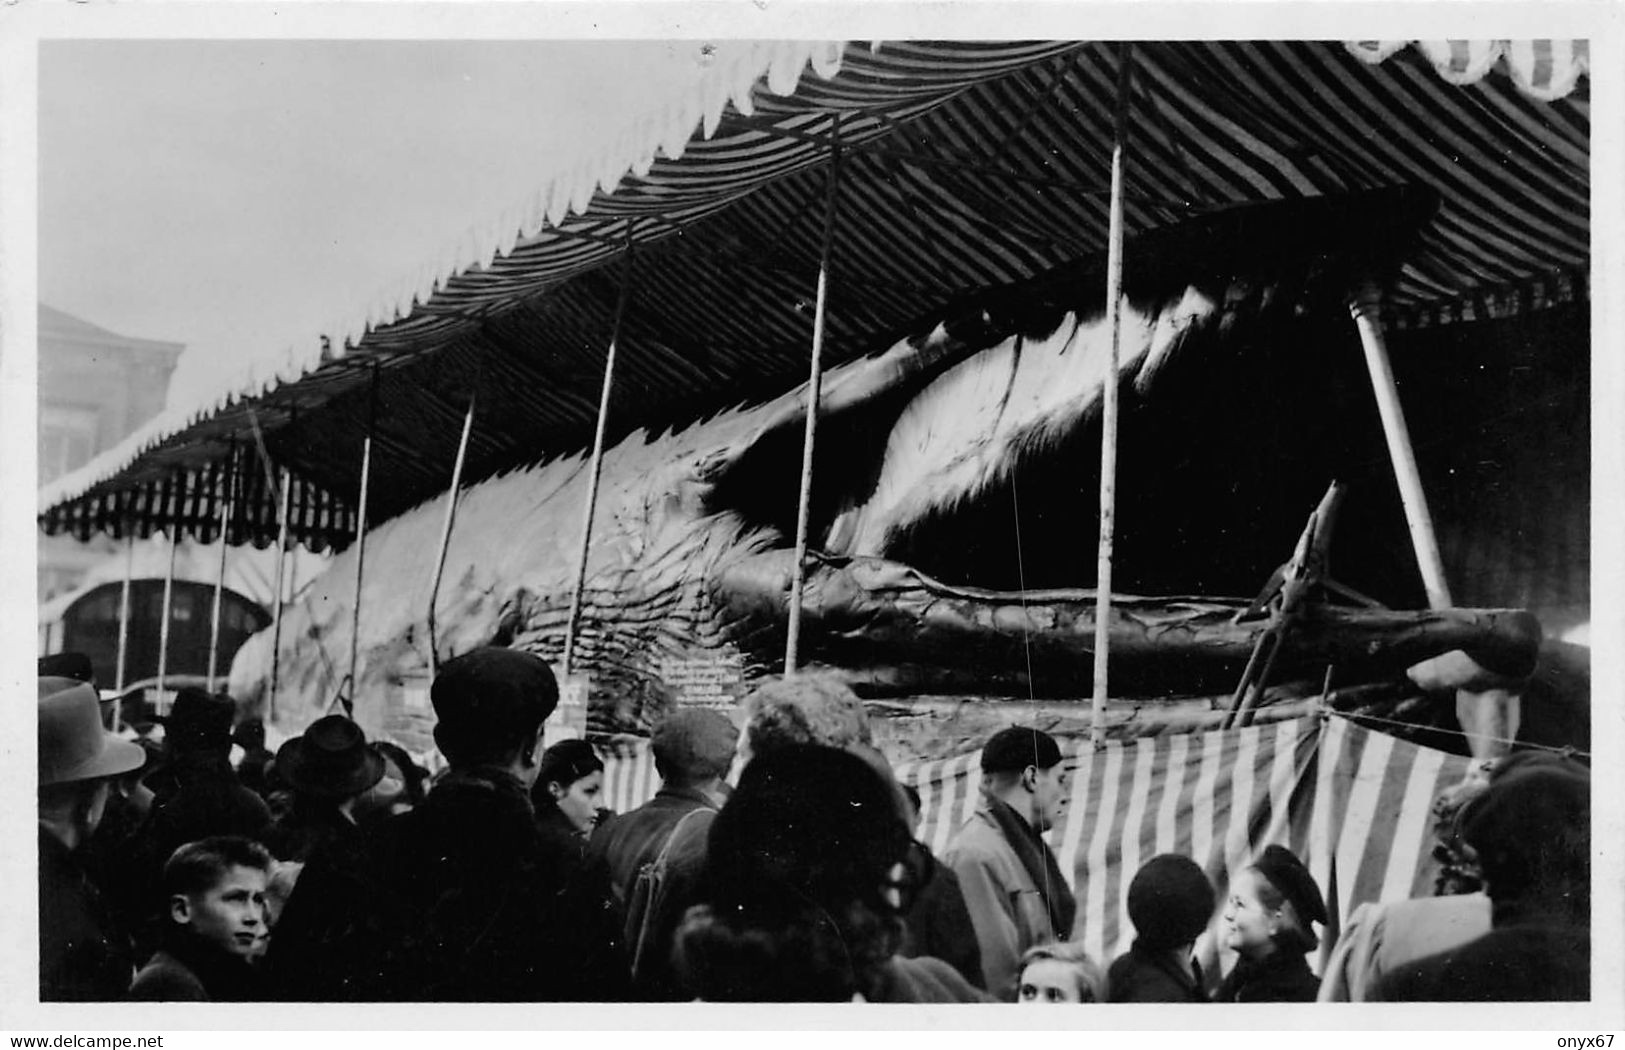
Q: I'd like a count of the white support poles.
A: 10